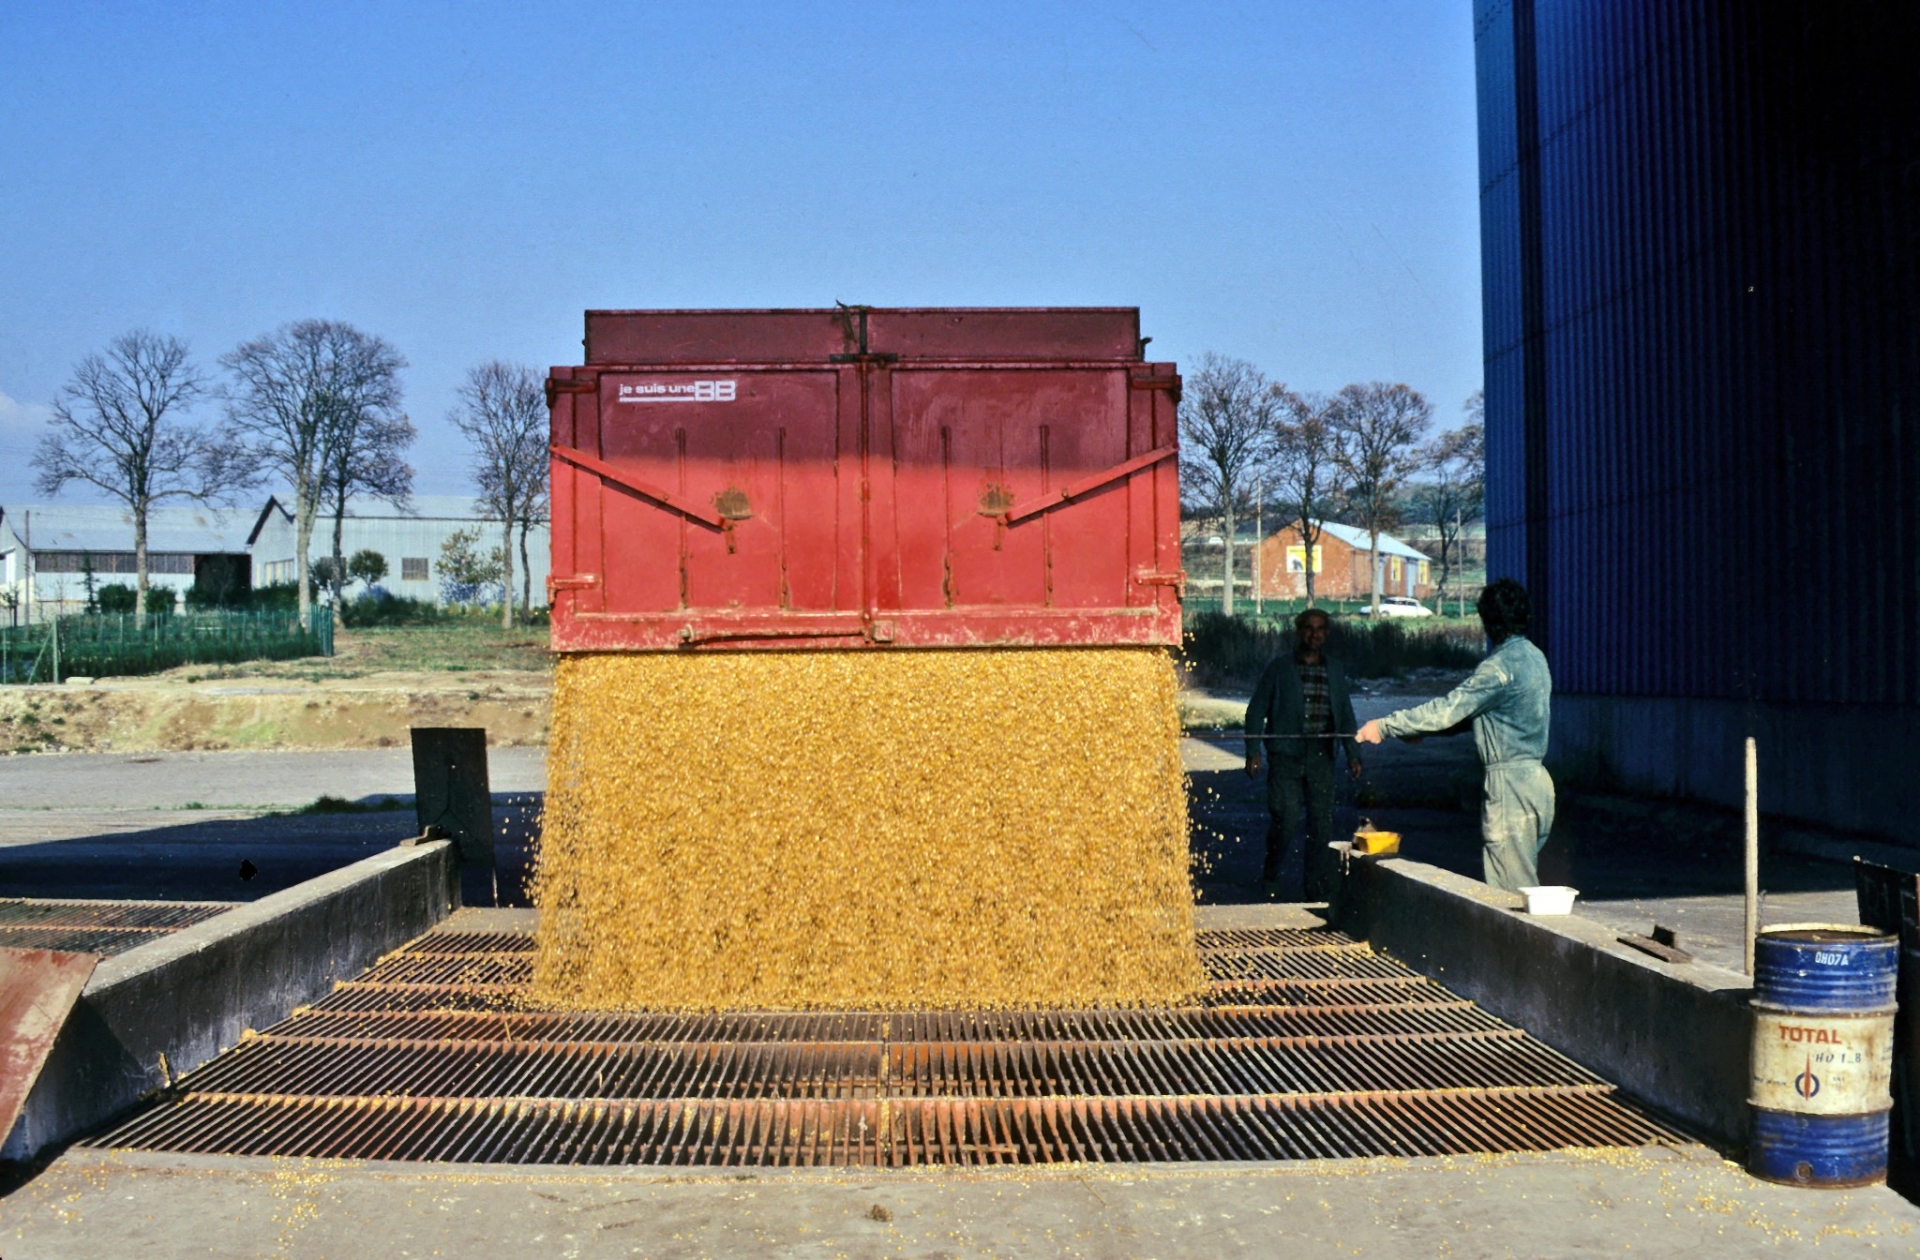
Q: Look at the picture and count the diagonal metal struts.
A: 2